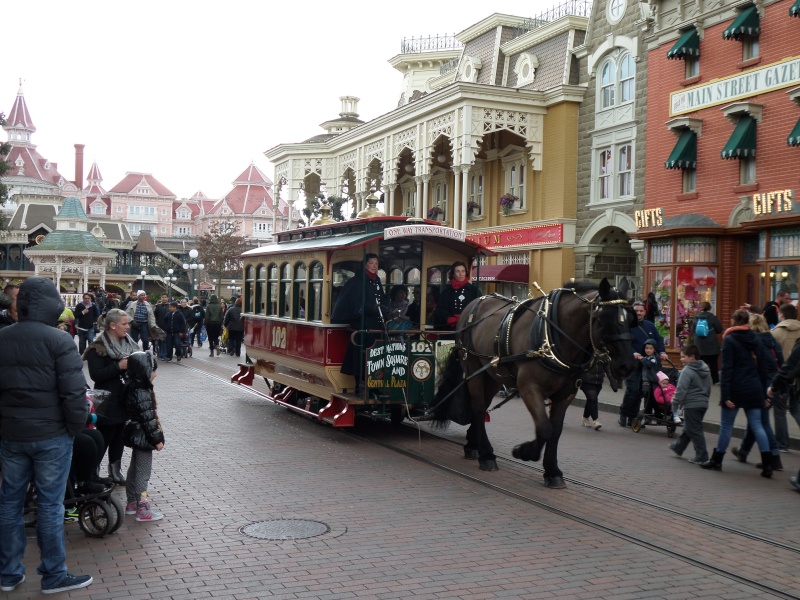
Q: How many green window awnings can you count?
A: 6